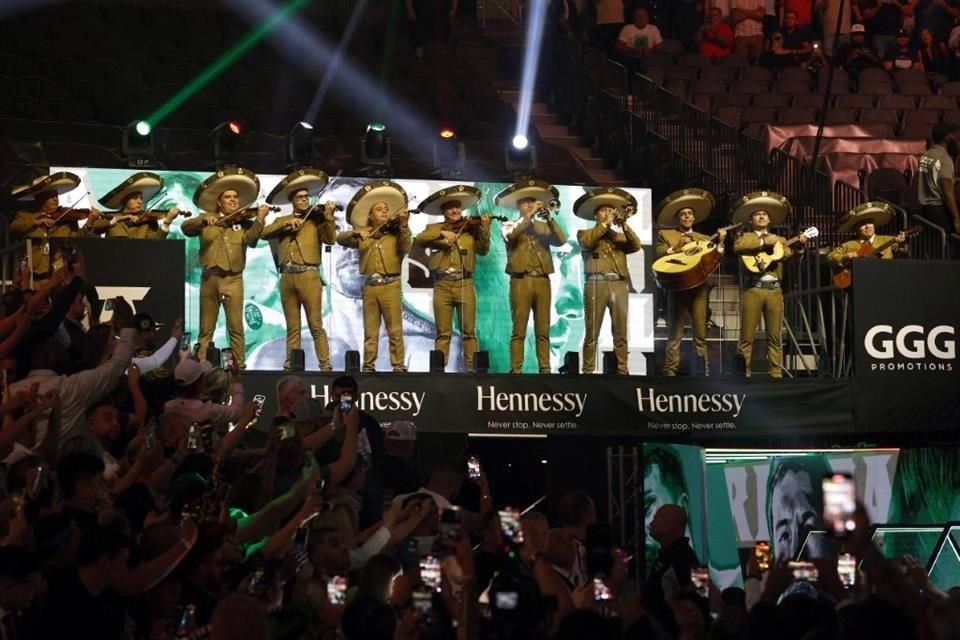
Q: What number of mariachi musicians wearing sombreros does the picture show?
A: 11